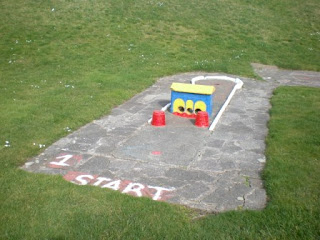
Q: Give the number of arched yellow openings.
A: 3